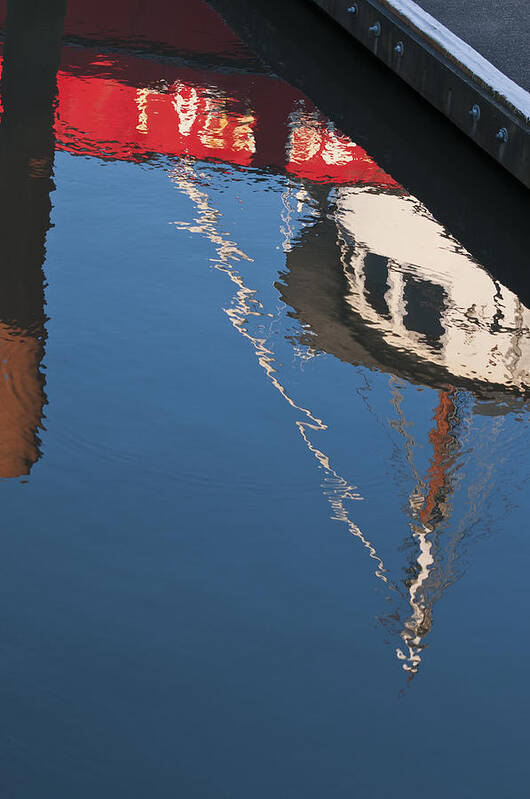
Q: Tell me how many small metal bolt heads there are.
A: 5